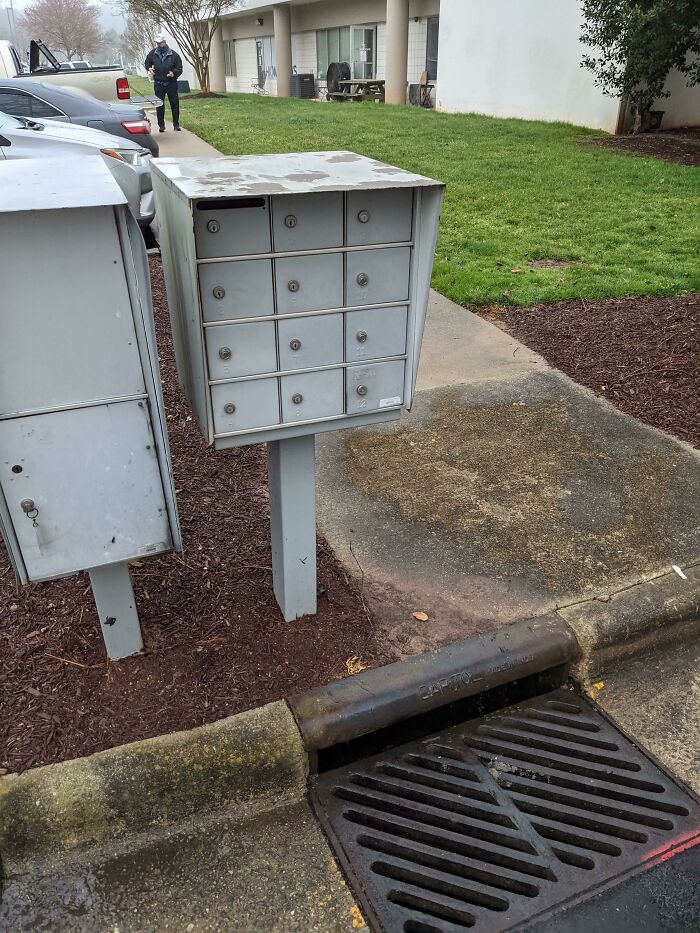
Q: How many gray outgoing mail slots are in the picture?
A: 1